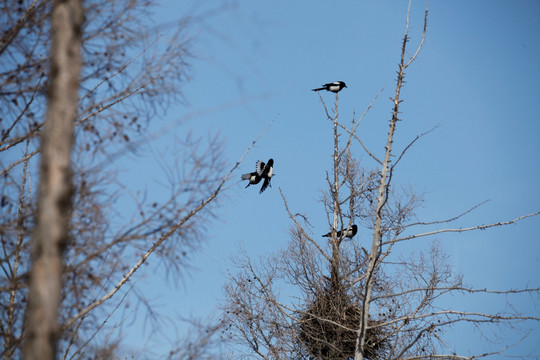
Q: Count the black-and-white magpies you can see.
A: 4